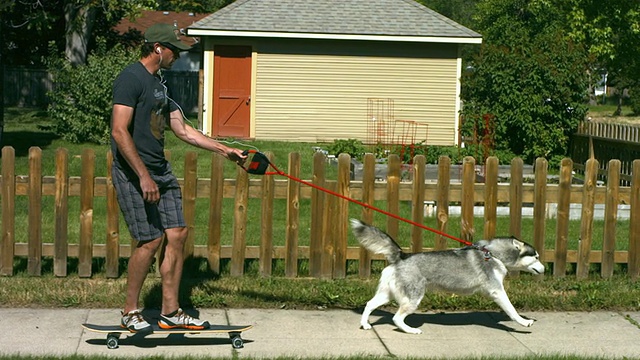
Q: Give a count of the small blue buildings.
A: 0